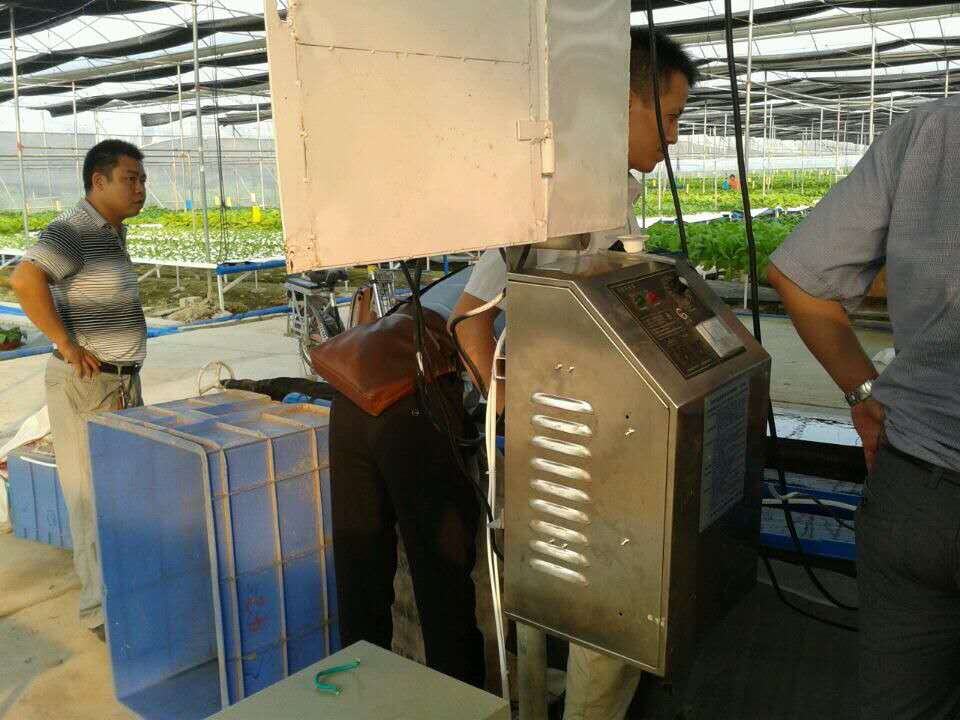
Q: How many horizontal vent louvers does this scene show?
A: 9